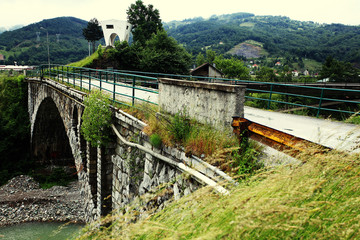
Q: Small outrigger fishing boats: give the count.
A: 0